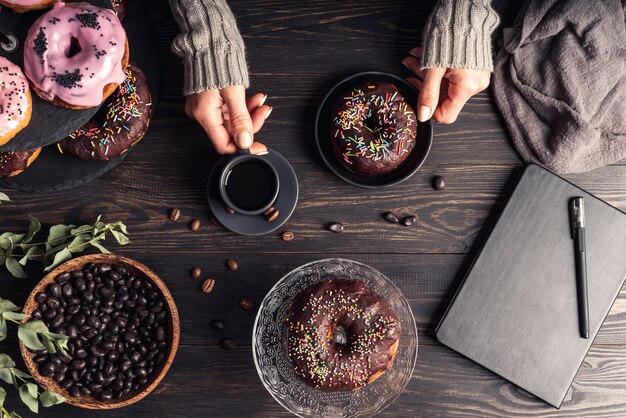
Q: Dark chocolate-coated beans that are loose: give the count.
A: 6